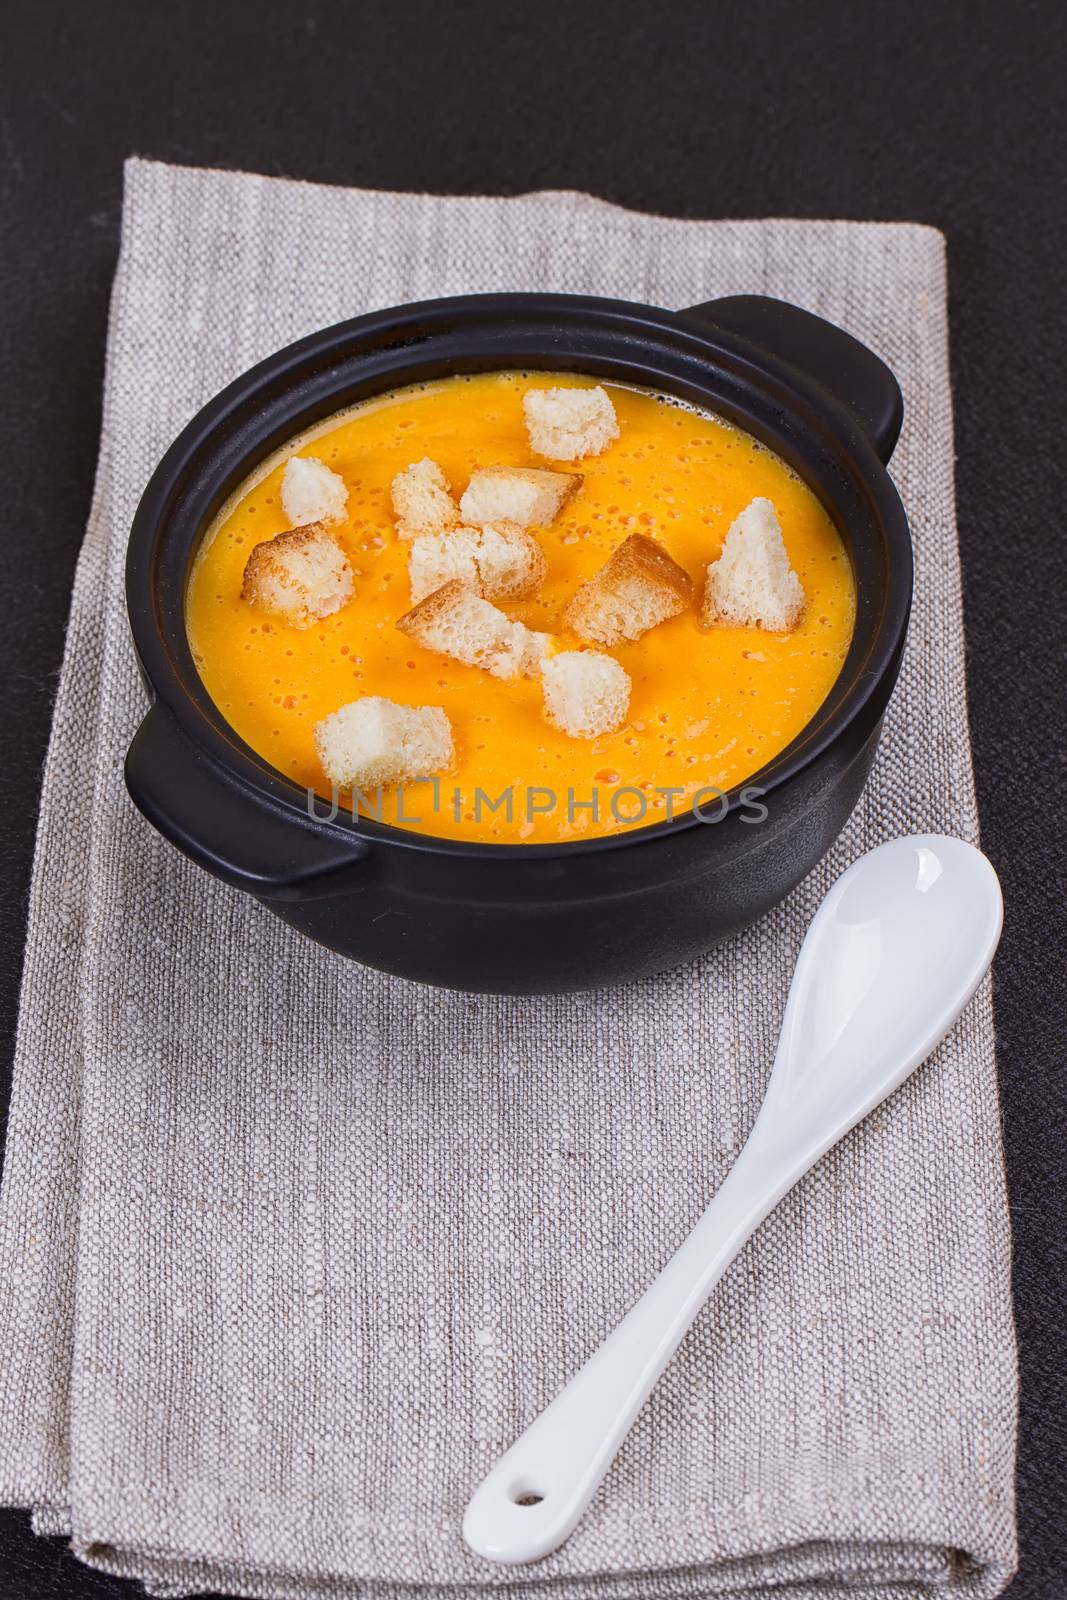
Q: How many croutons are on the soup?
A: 11